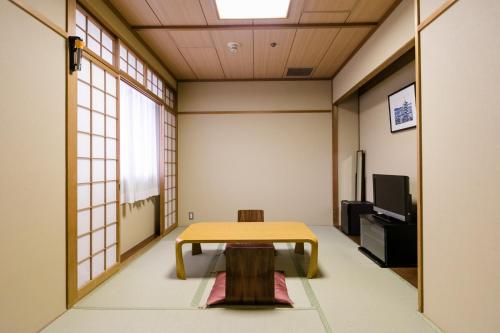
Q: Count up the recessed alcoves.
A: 1